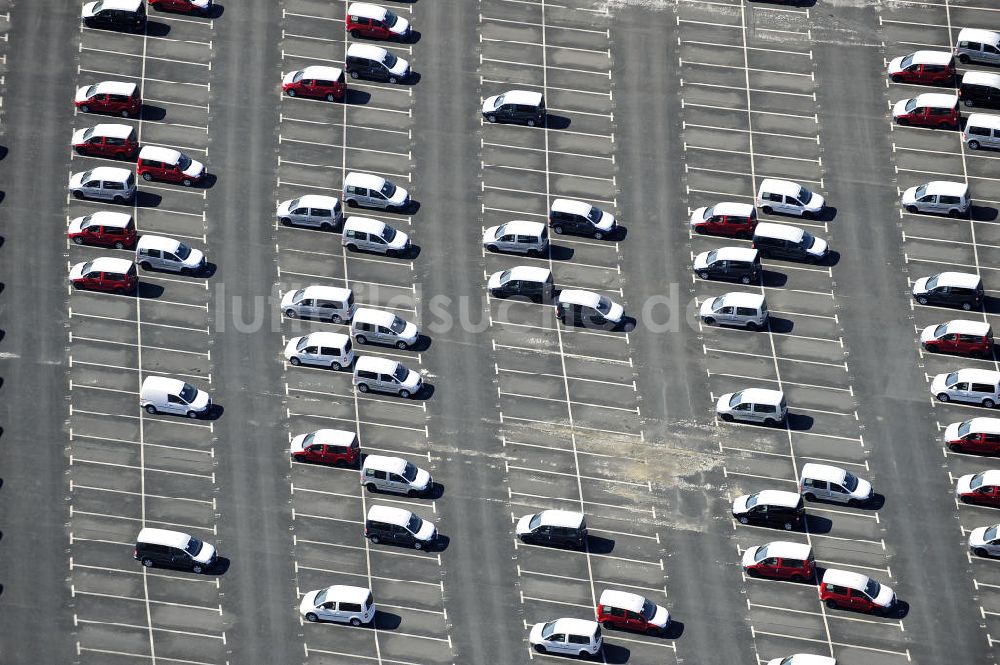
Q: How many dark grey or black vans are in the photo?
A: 14